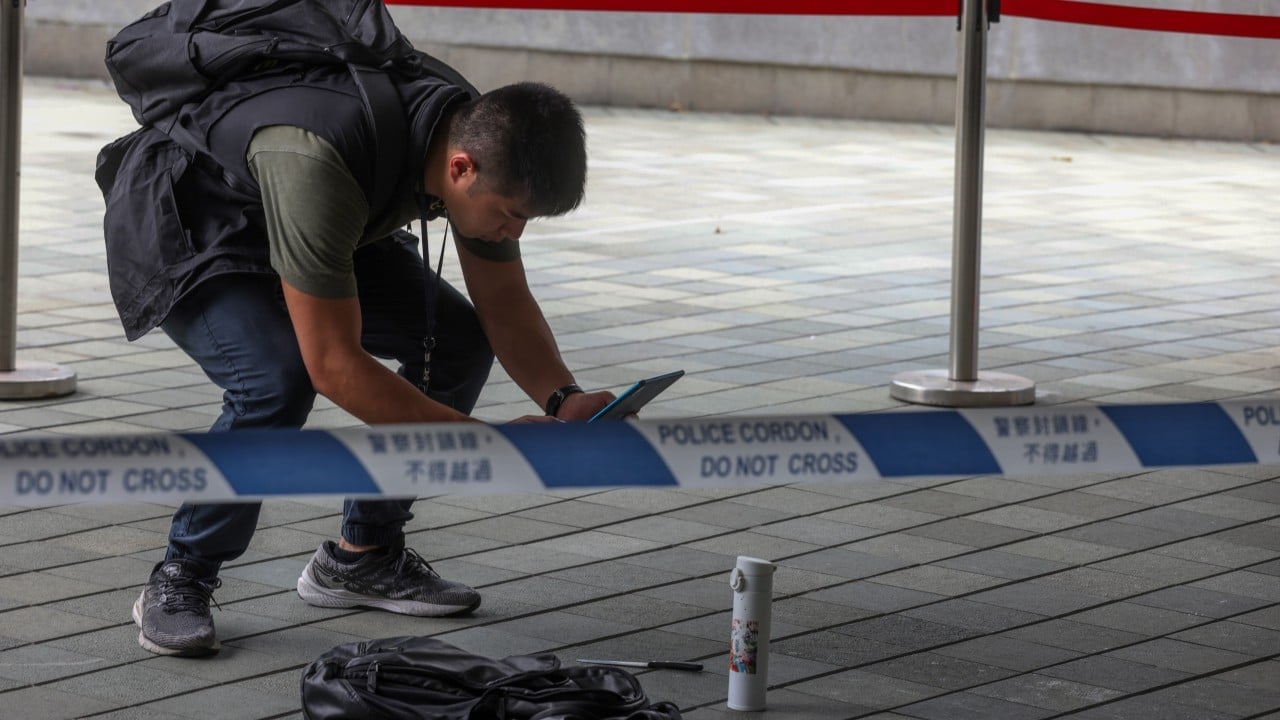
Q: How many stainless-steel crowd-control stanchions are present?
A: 2